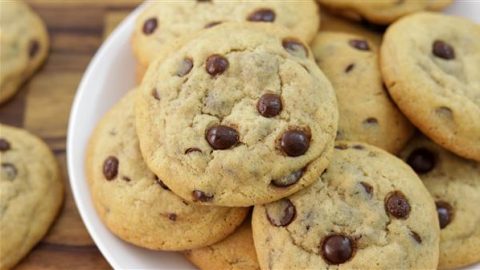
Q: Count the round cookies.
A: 11